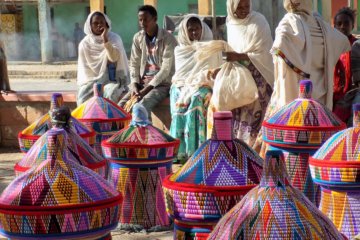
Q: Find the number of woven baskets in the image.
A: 9